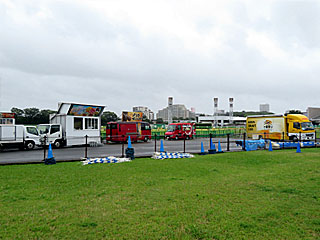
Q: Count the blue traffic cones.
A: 8